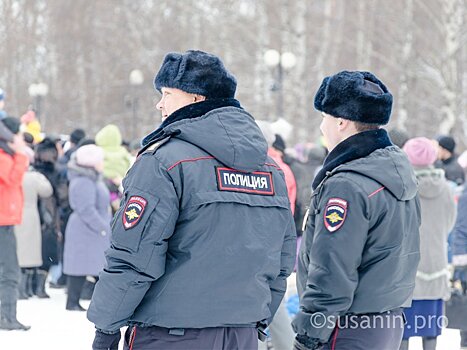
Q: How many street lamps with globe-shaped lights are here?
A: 3